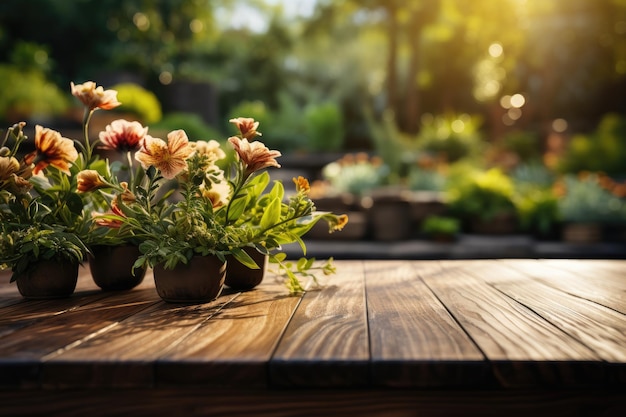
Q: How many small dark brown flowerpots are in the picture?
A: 4